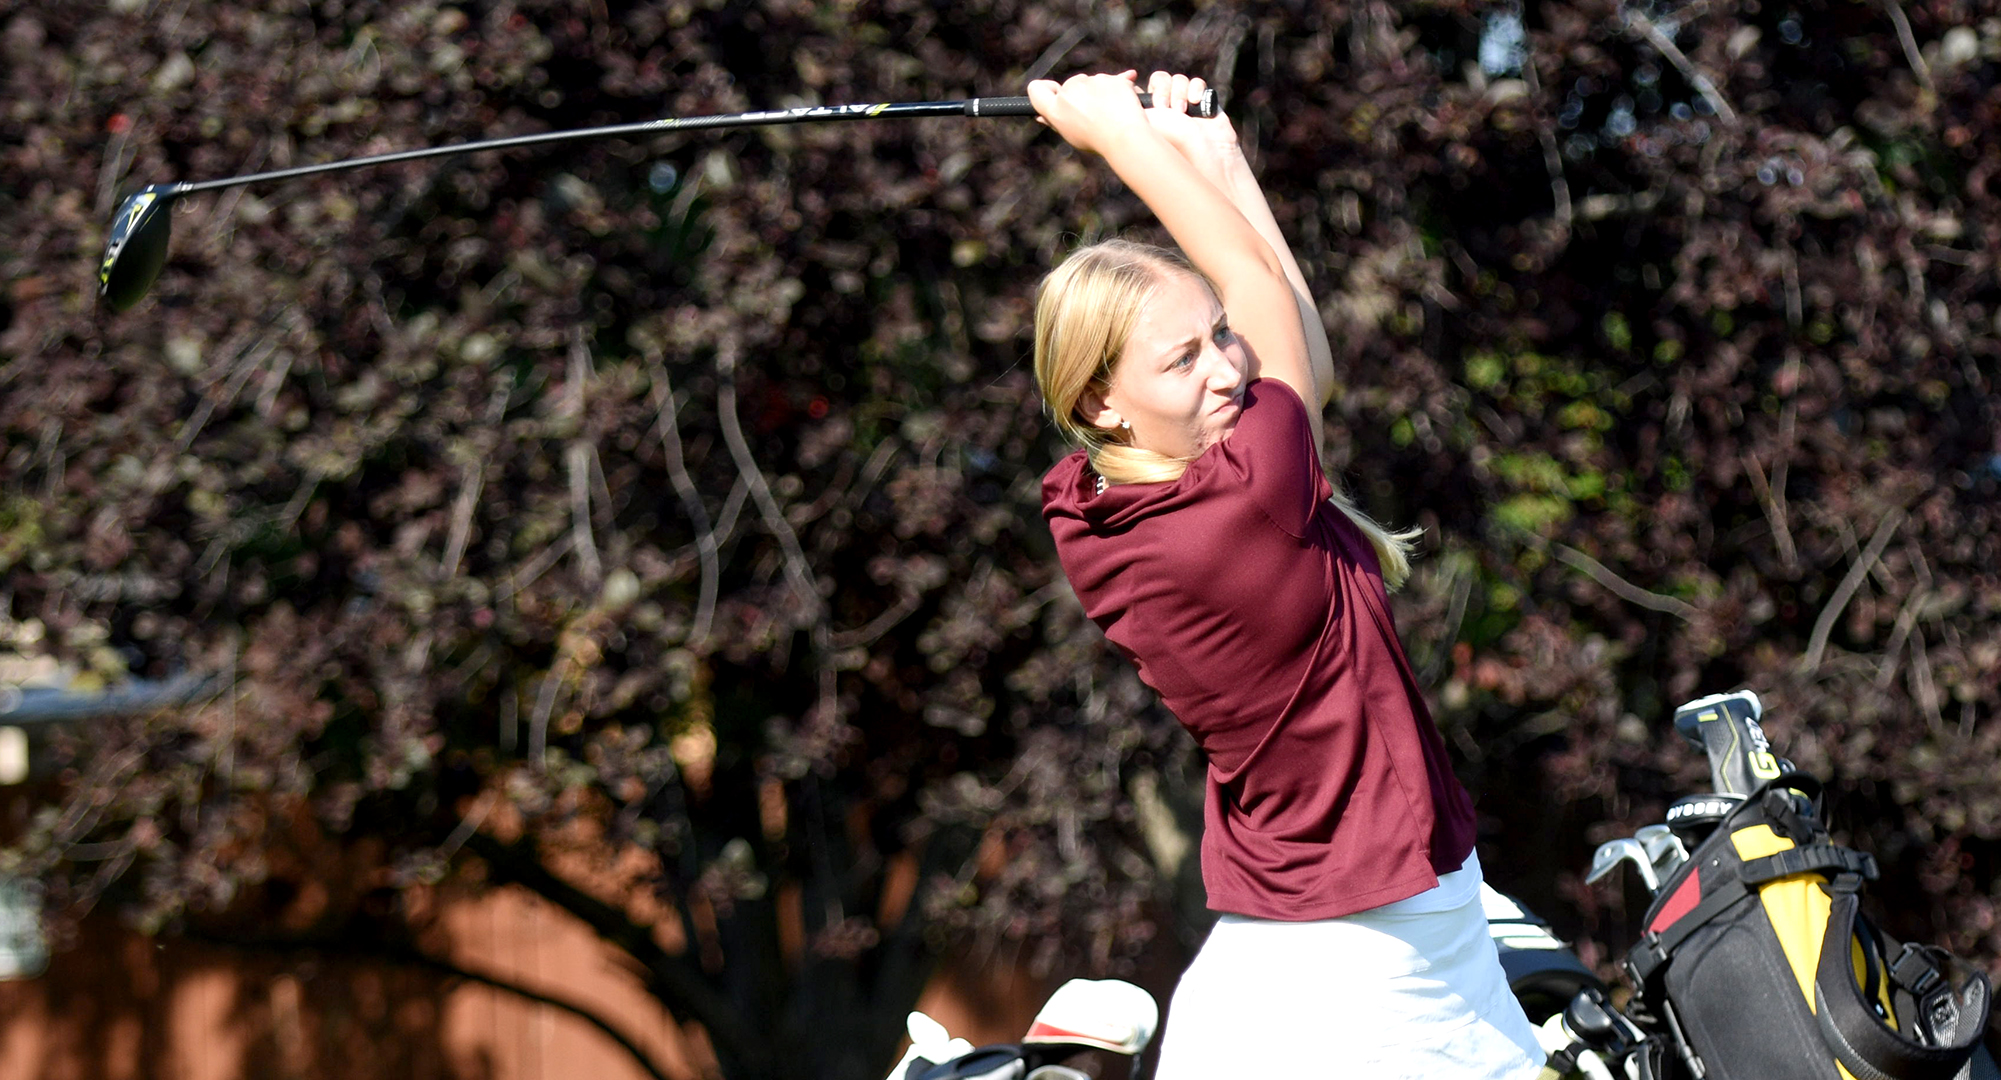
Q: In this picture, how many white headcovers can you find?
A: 1